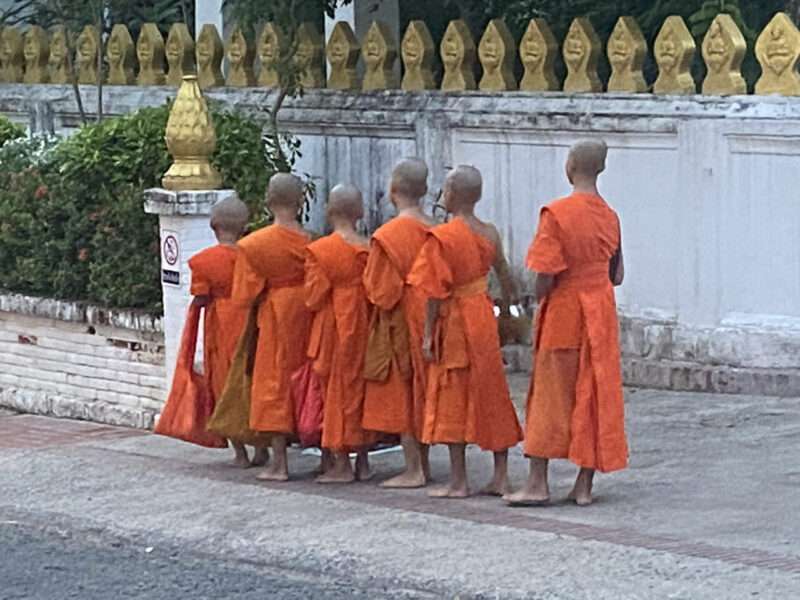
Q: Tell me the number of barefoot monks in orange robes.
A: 6